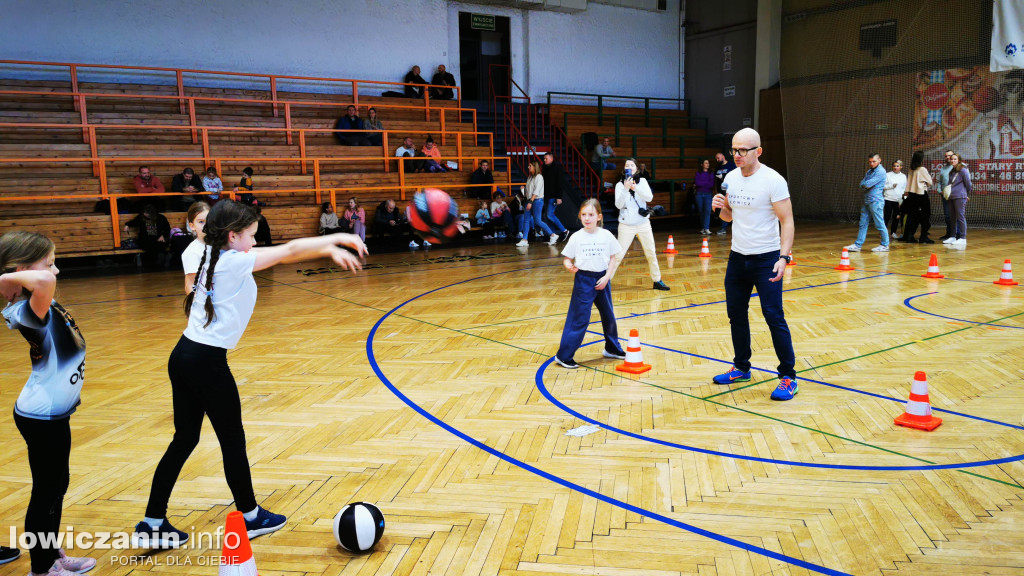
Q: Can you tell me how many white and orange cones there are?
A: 9